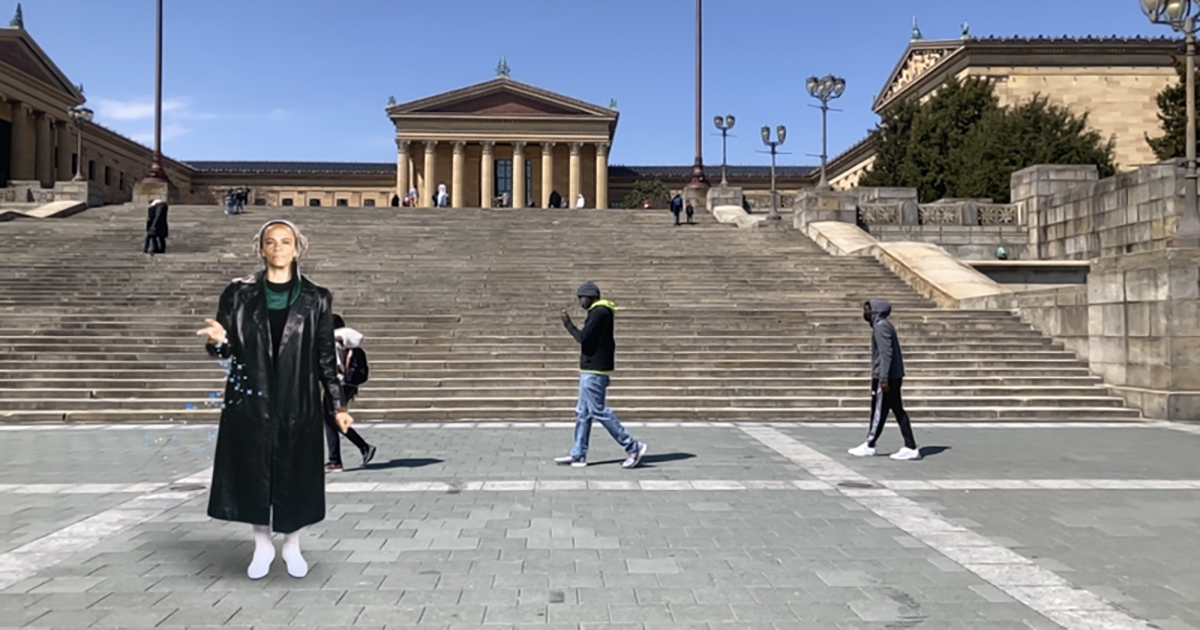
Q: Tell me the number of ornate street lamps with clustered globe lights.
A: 5